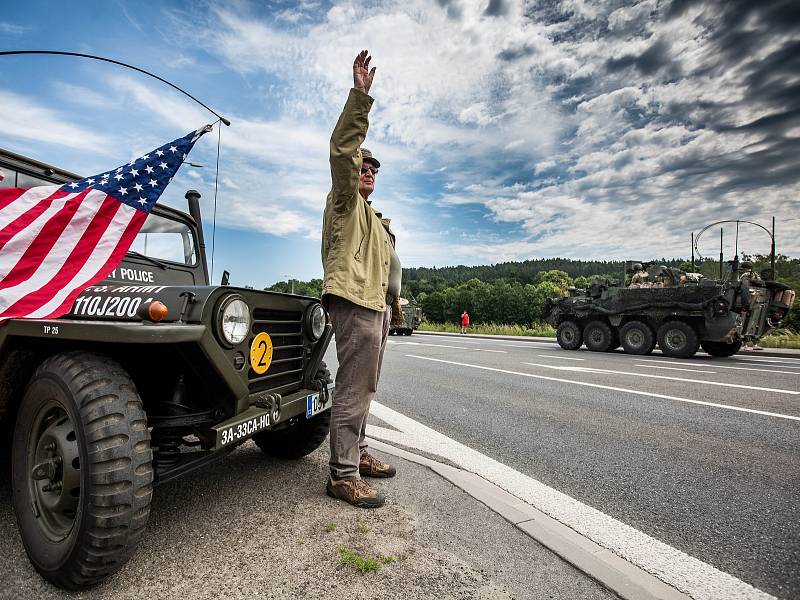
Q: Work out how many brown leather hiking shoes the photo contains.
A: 2